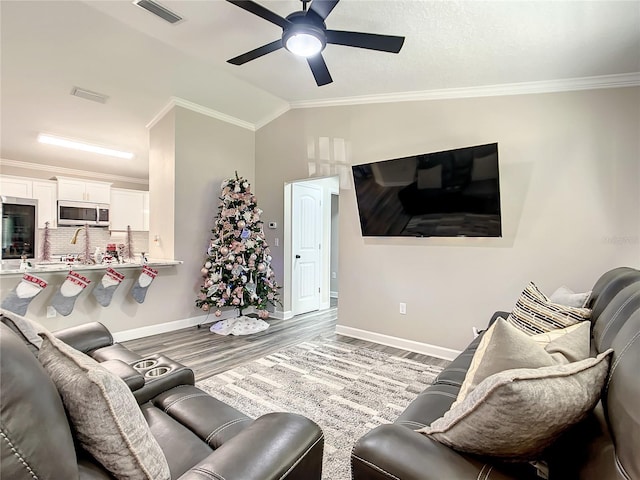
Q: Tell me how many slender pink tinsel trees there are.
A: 3